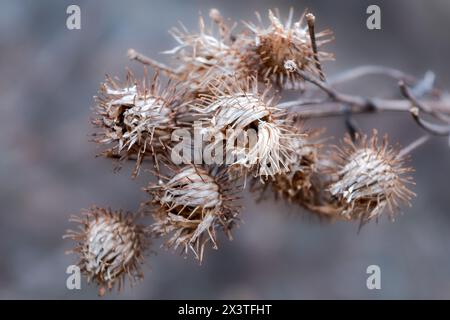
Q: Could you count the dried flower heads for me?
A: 8